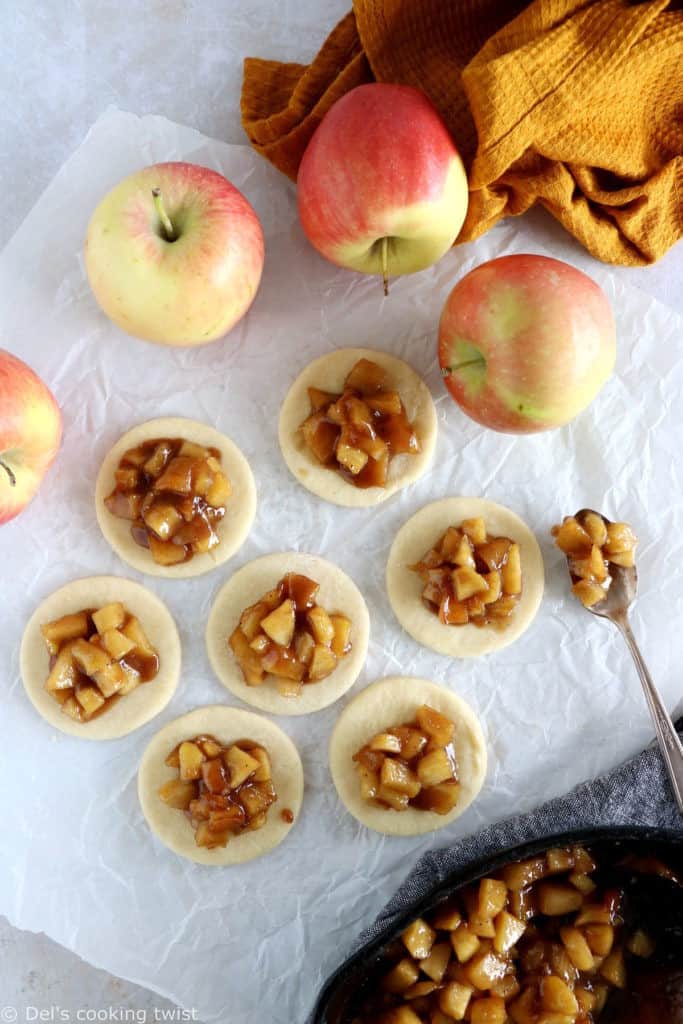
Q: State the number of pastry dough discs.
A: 7